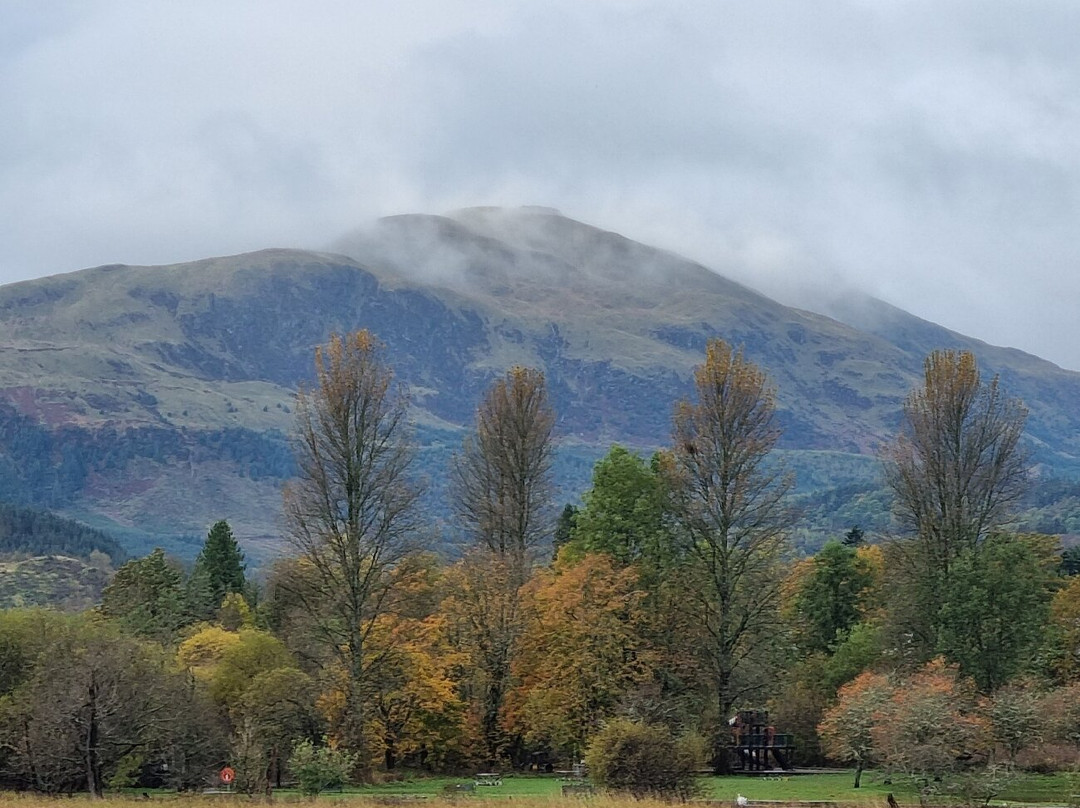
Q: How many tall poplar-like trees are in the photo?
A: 4